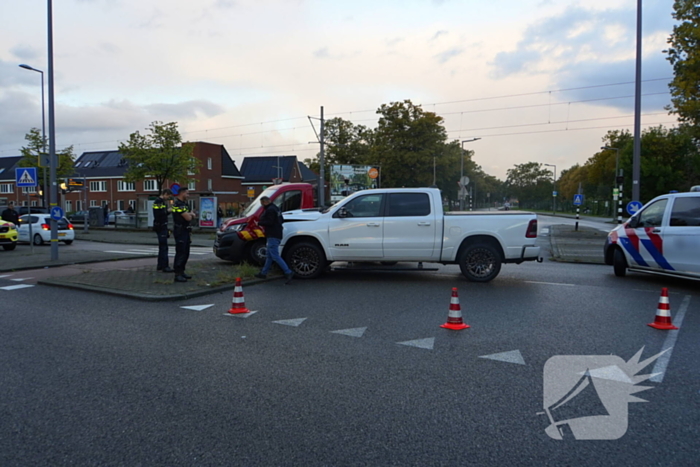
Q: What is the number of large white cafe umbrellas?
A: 0